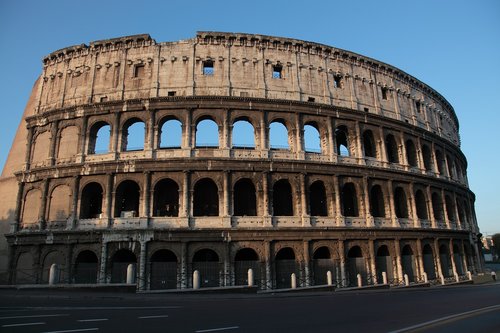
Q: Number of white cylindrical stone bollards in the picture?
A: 13